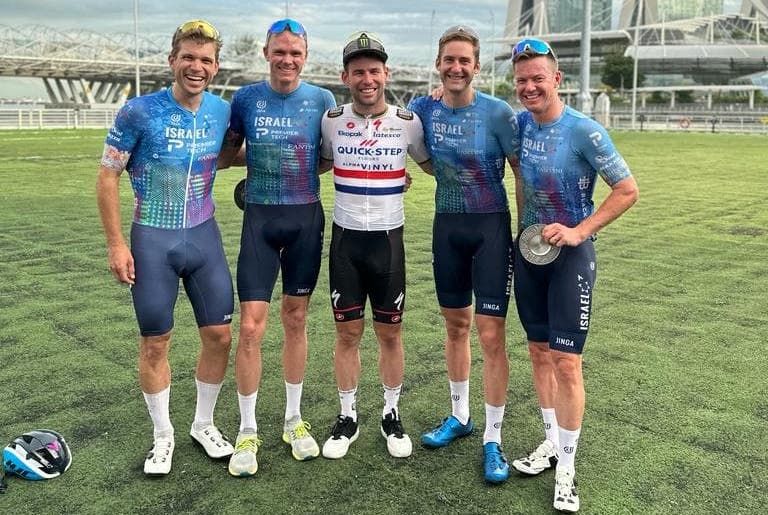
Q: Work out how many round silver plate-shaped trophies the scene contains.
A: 1